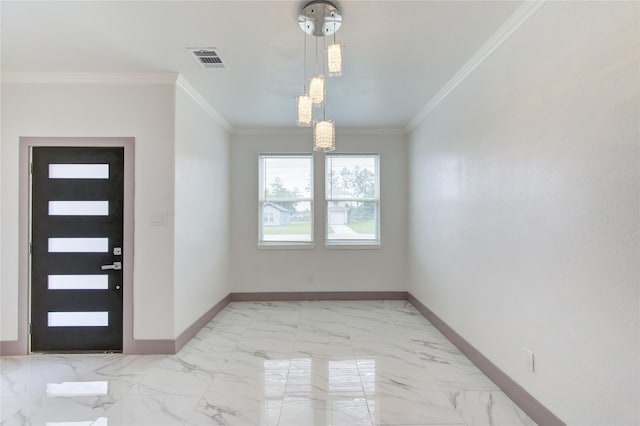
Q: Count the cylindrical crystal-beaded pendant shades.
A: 4